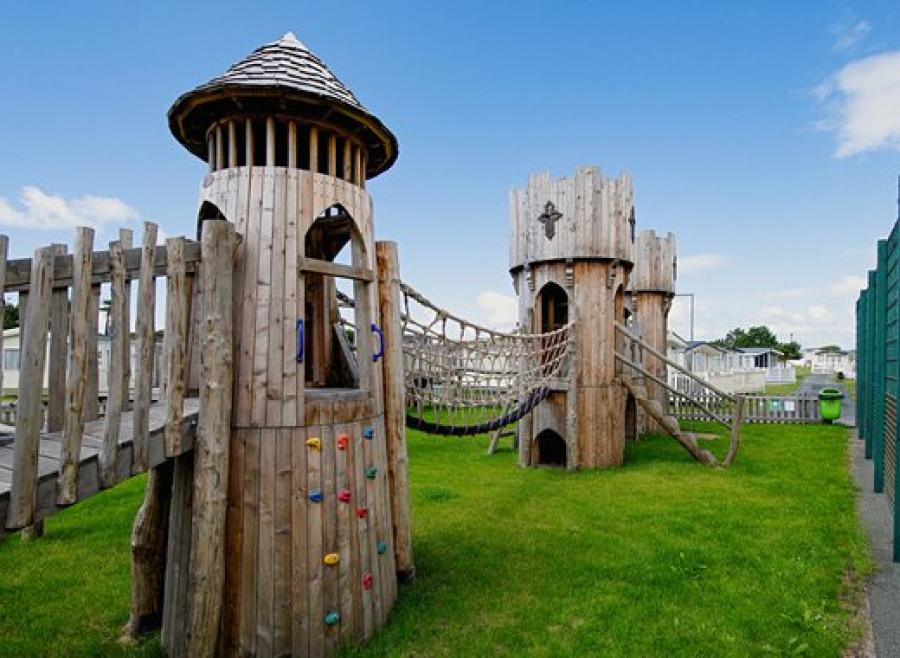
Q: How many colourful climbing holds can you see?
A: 11